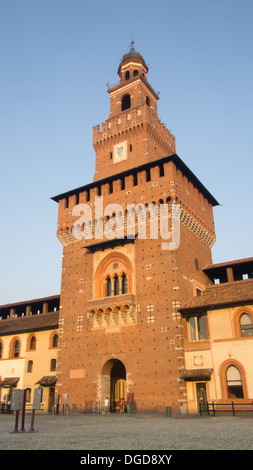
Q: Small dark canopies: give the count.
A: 3